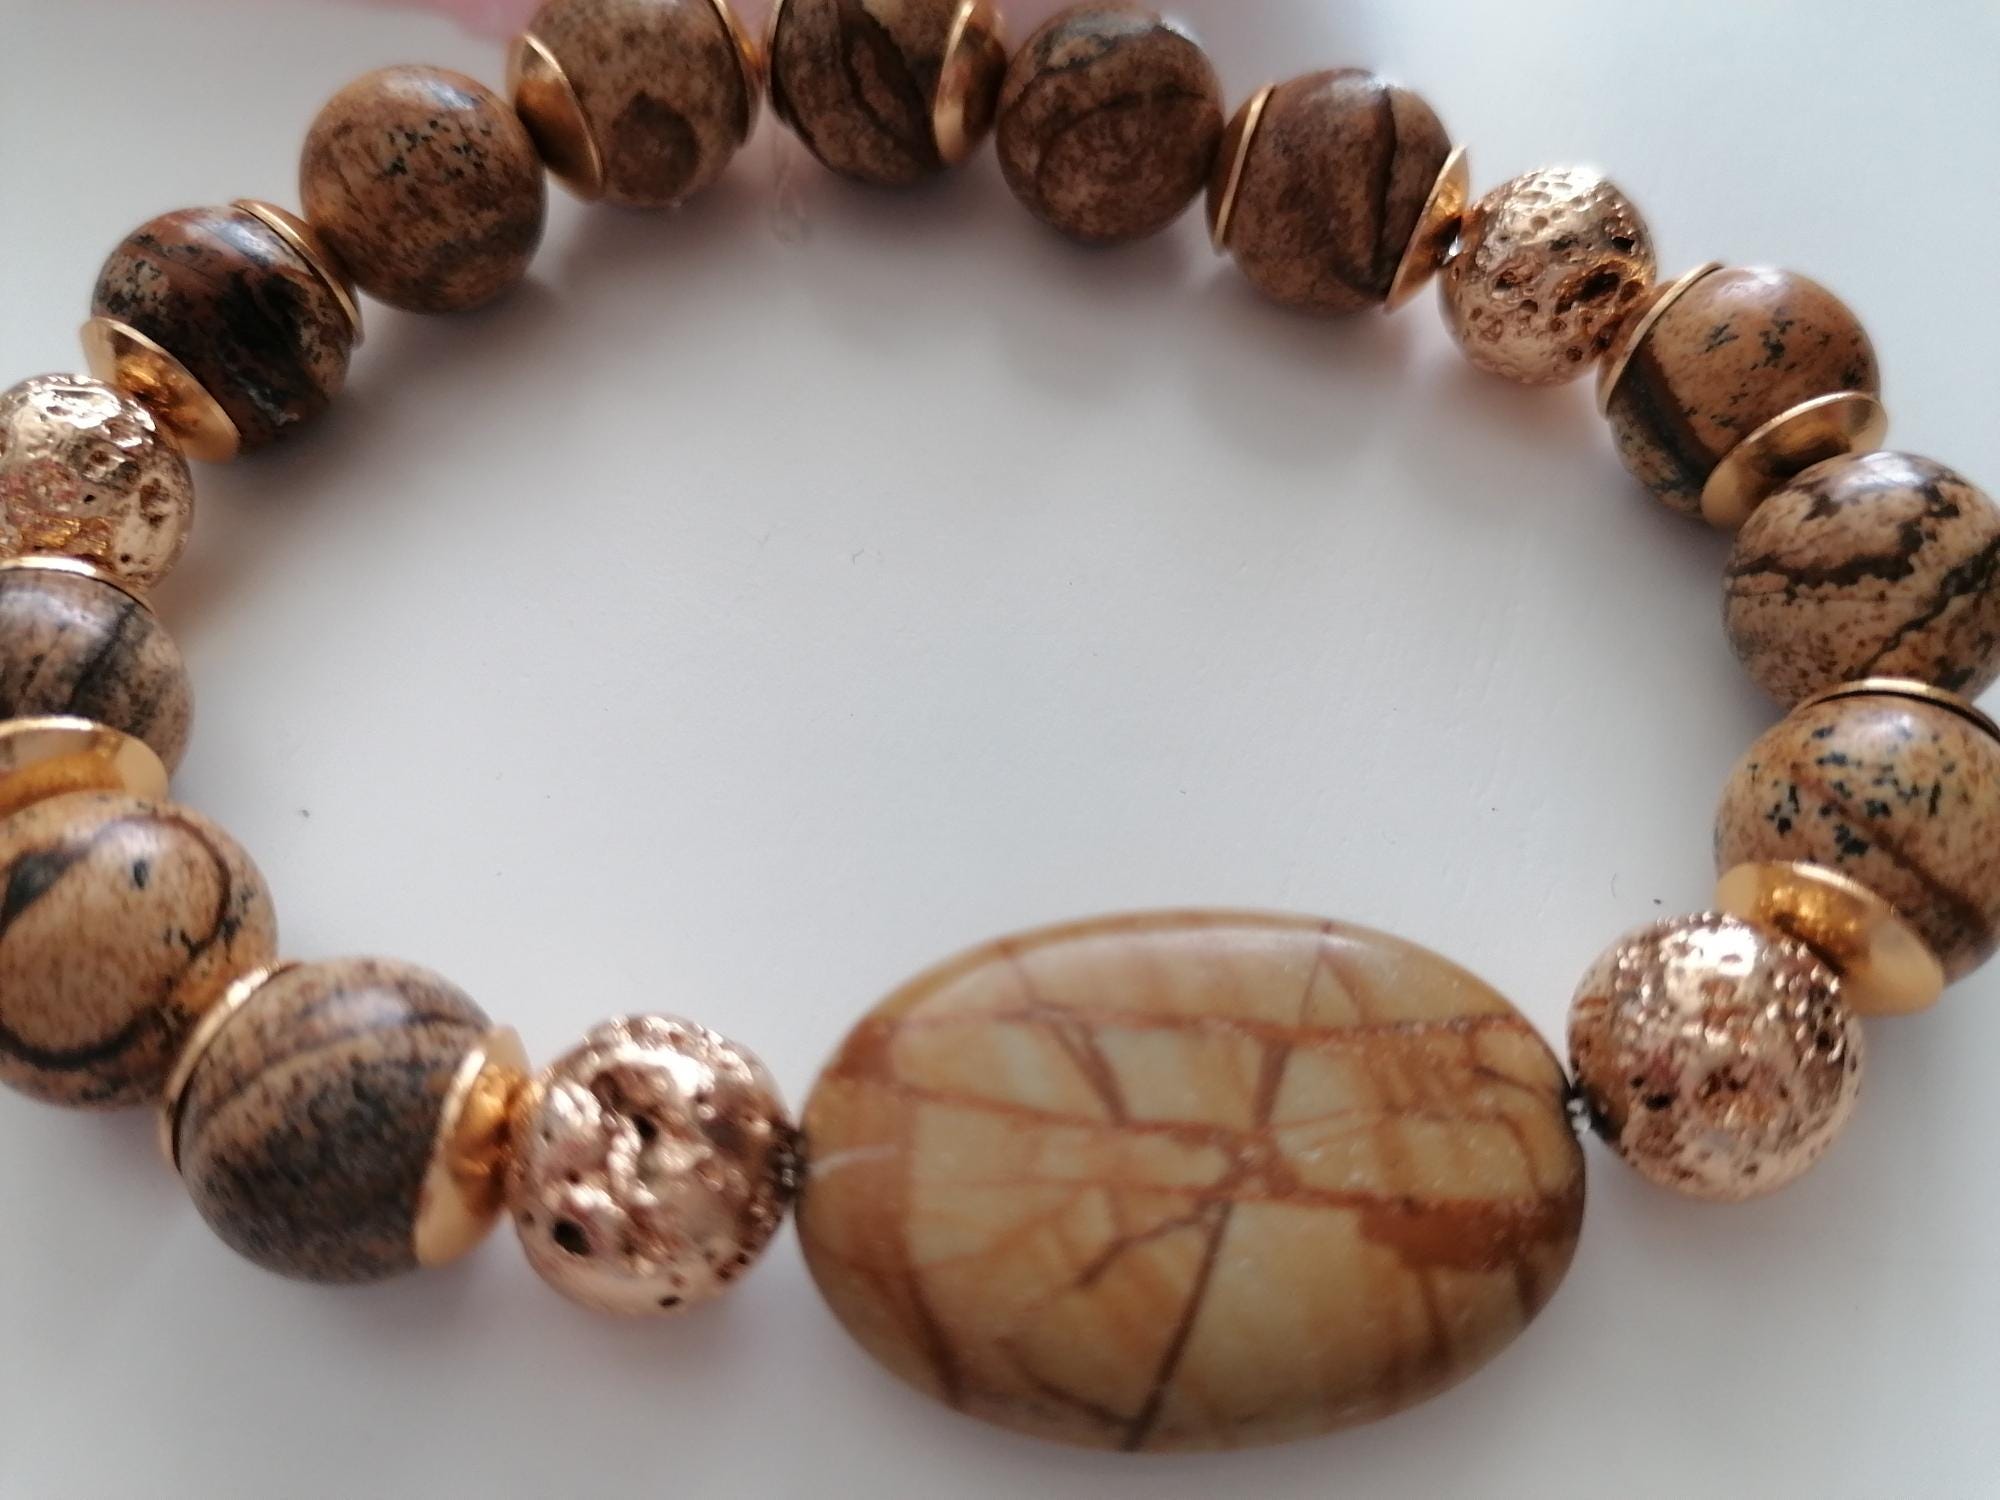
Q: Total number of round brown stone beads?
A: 12